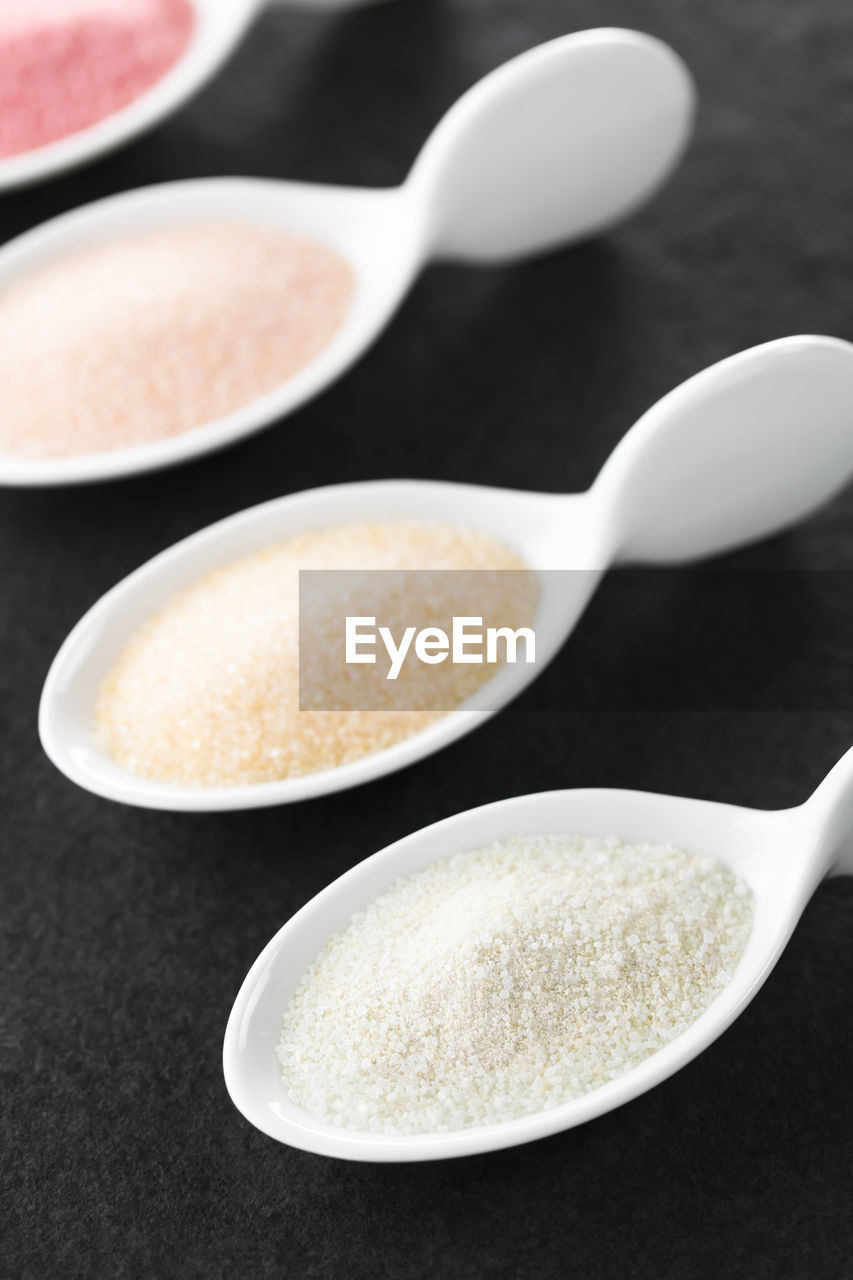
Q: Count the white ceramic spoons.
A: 4